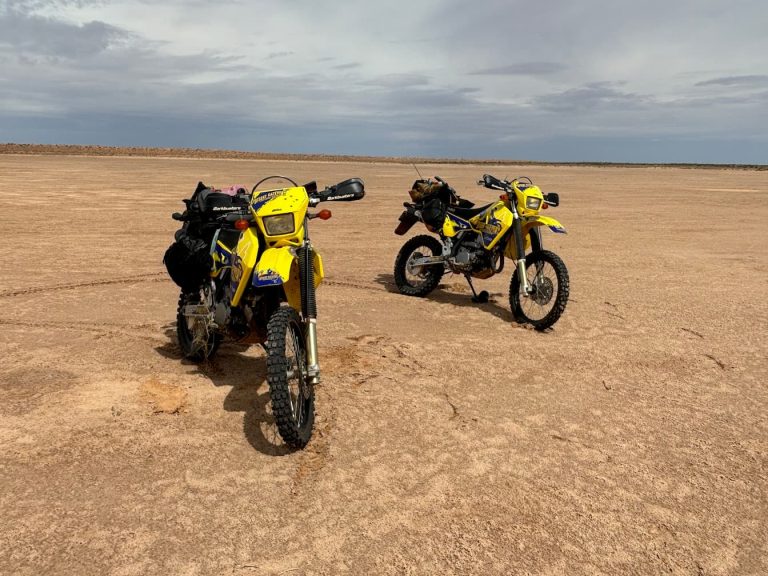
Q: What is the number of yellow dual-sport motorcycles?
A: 2